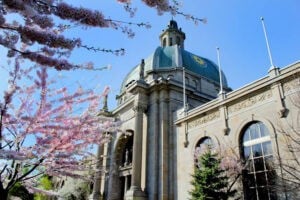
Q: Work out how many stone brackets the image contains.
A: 3